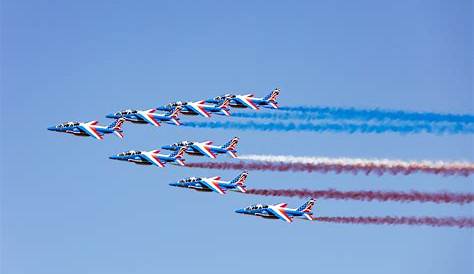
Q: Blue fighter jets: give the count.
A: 8